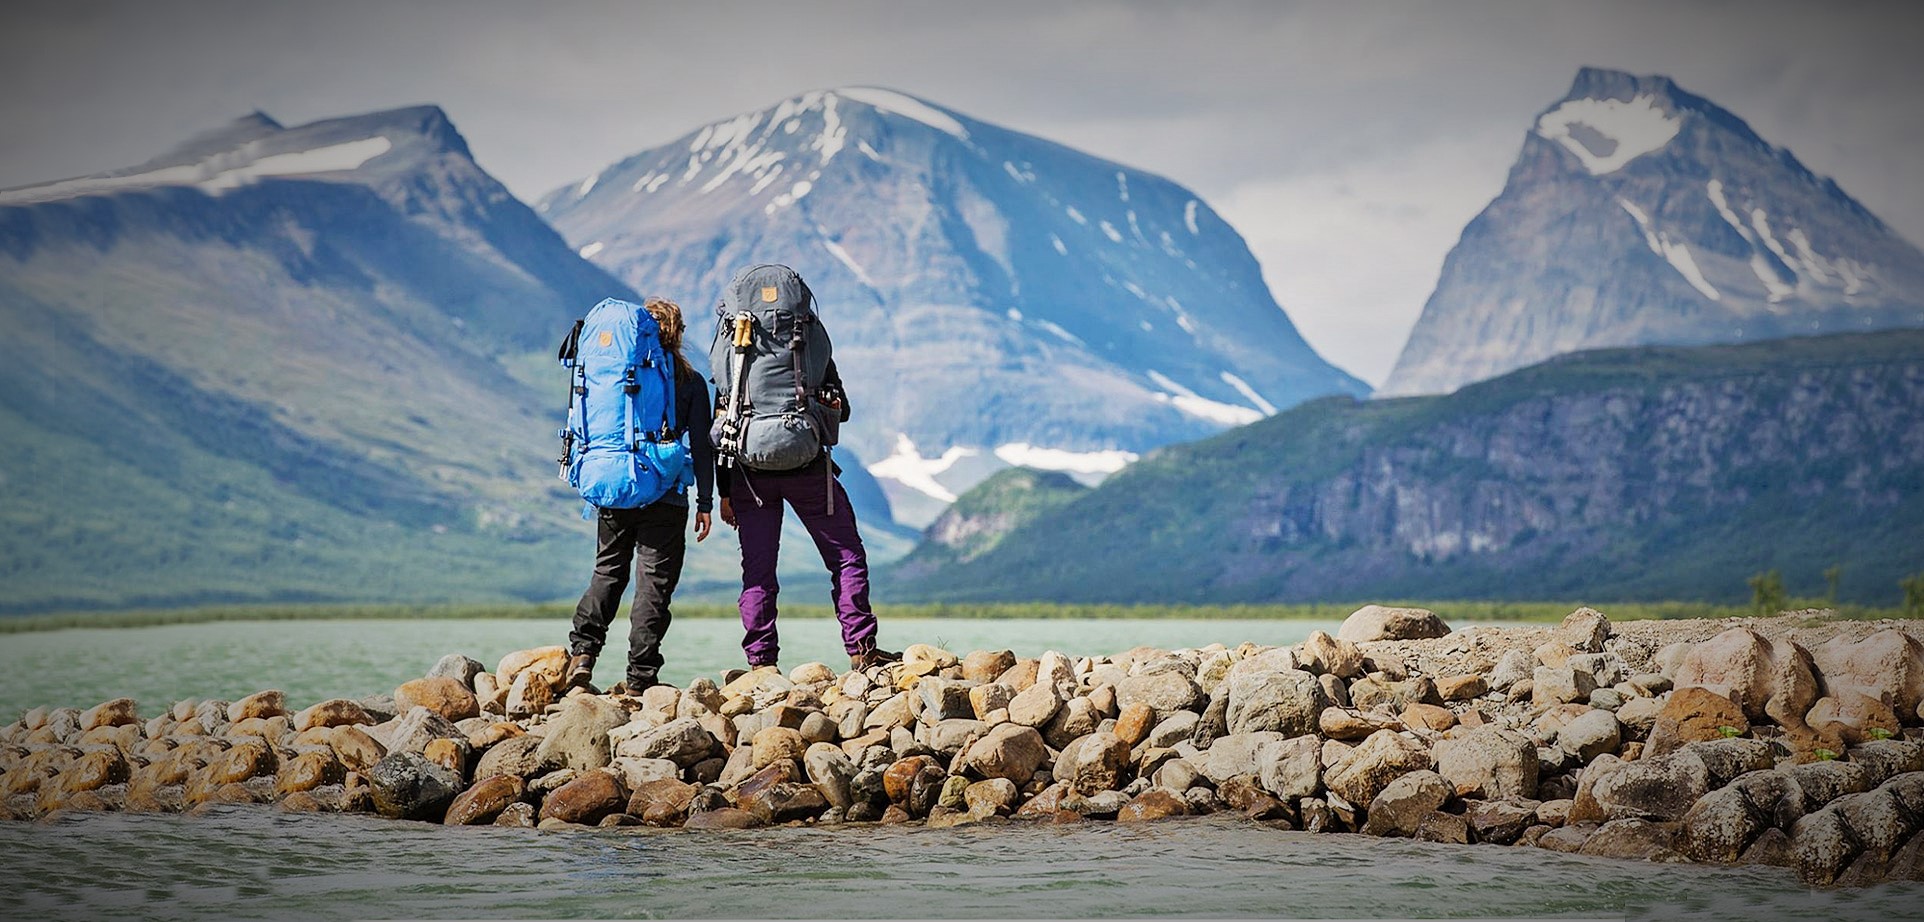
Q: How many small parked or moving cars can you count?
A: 0